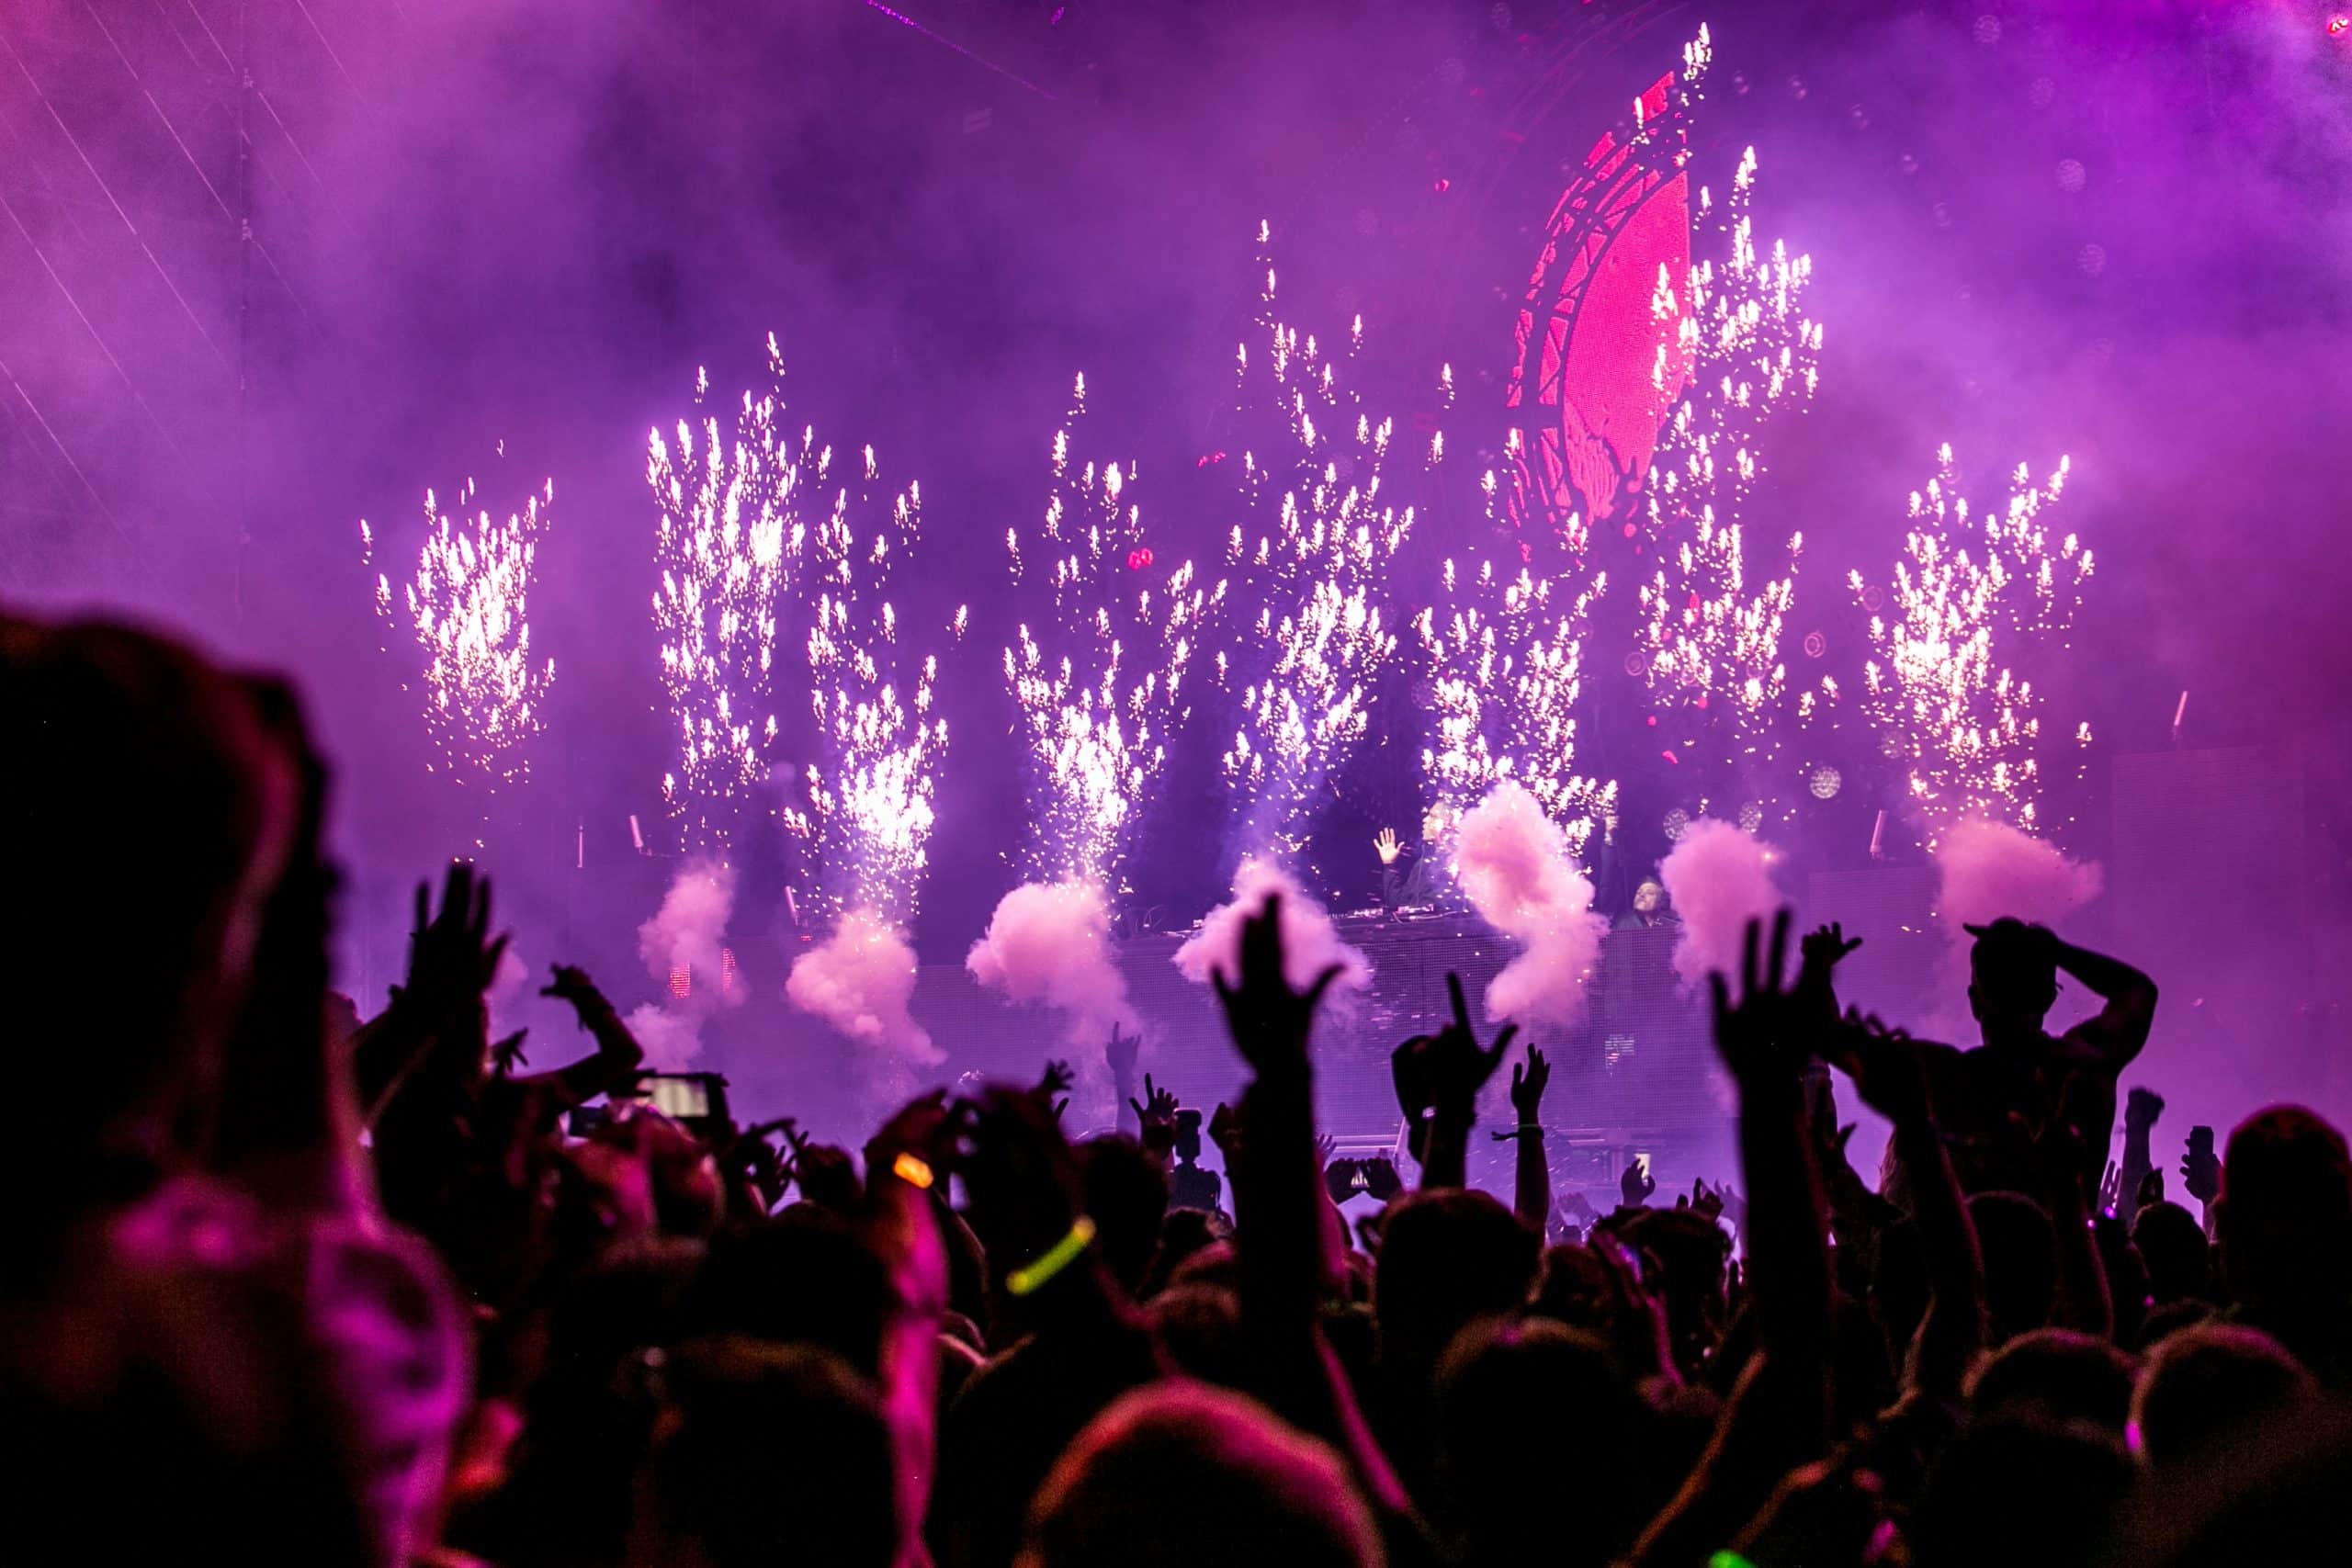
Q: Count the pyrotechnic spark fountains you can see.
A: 8